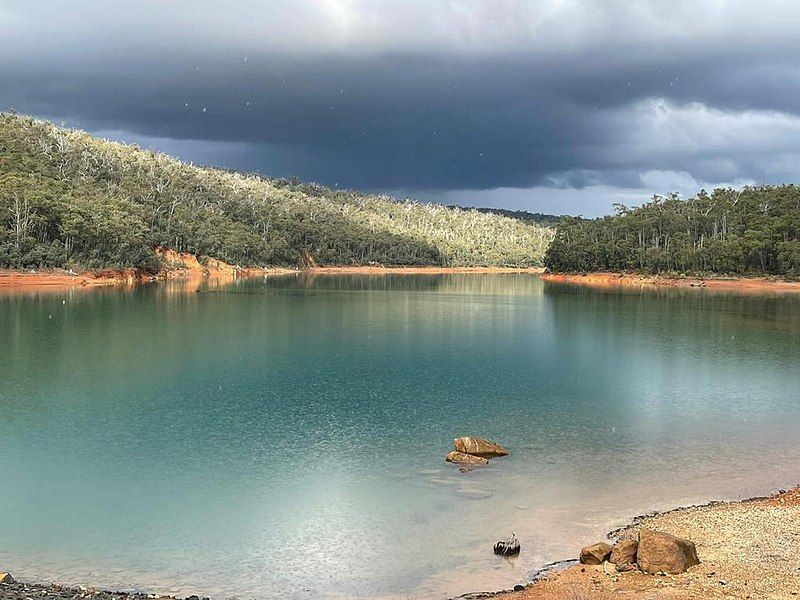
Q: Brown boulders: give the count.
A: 5